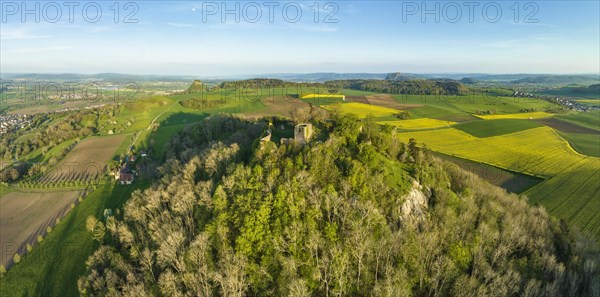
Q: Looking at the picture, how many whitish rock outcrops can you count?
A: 1